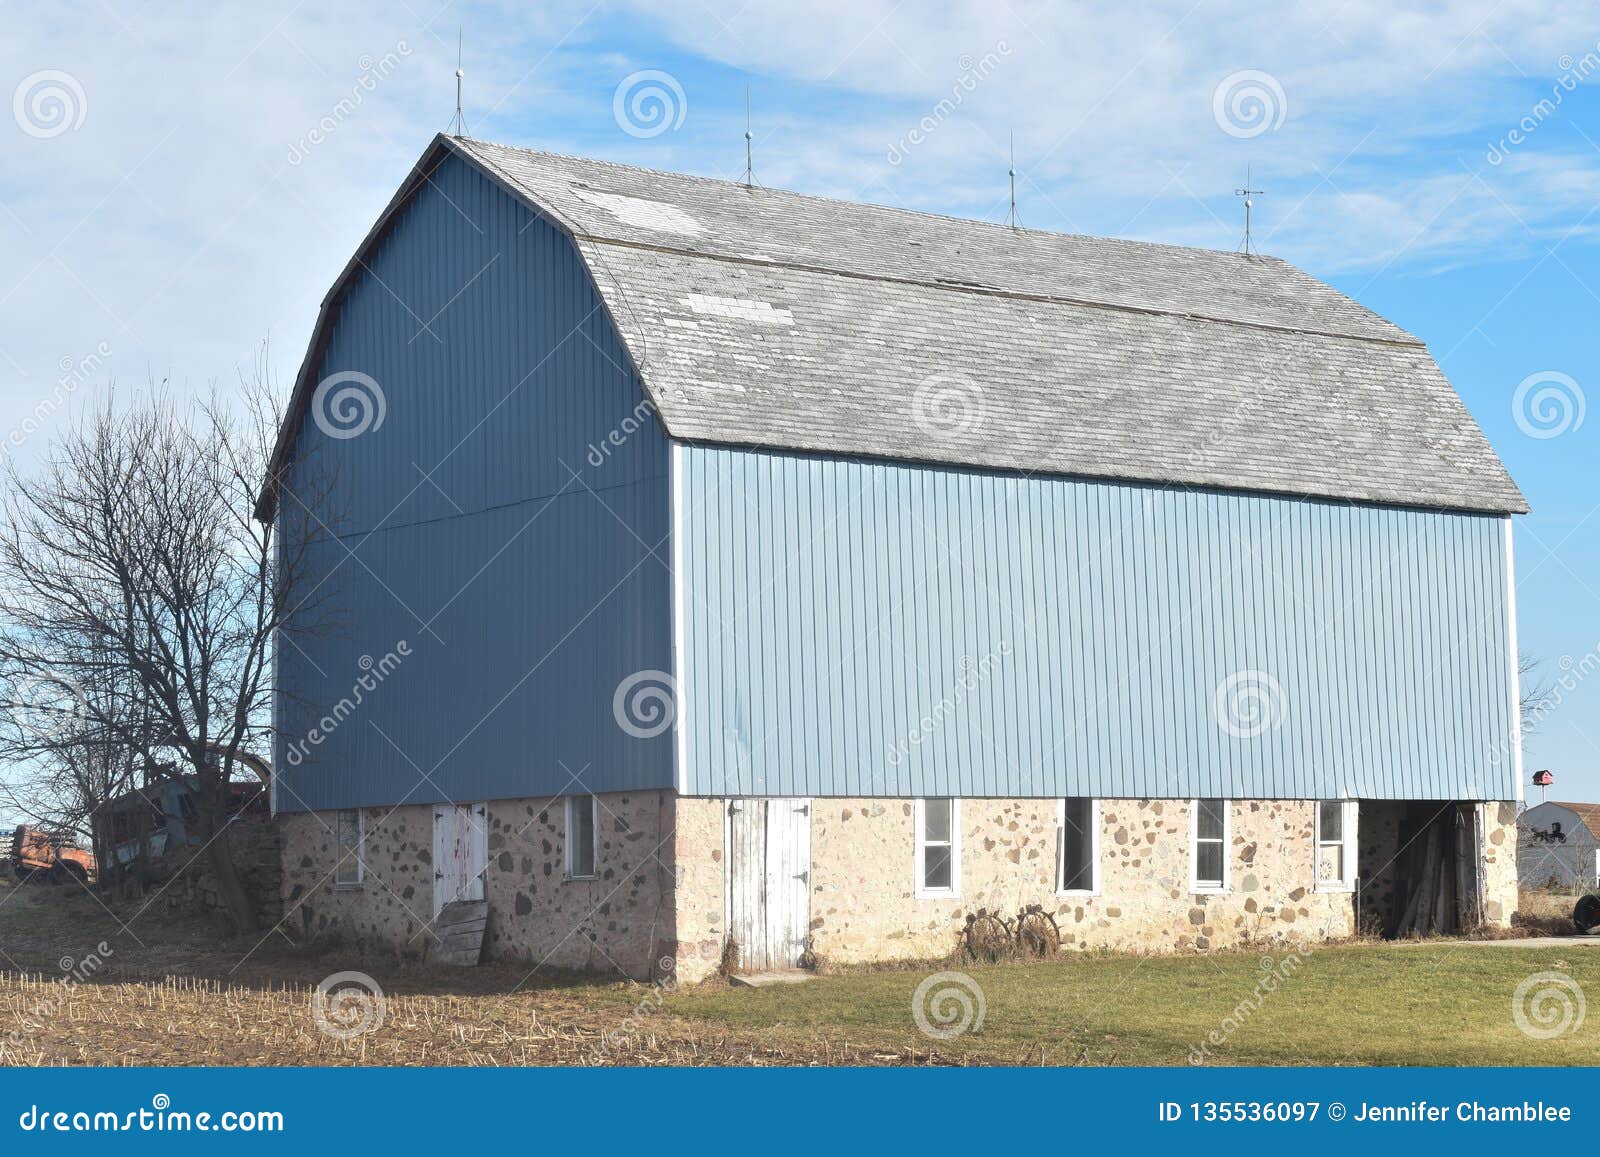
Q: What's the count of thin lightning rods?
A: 4